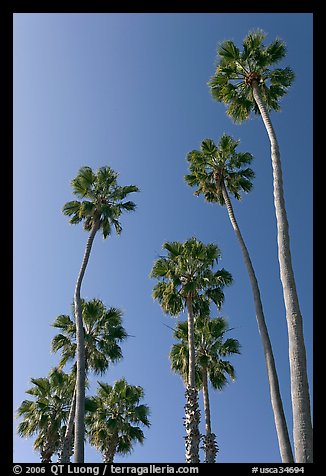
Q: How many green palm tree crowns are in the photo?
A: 8